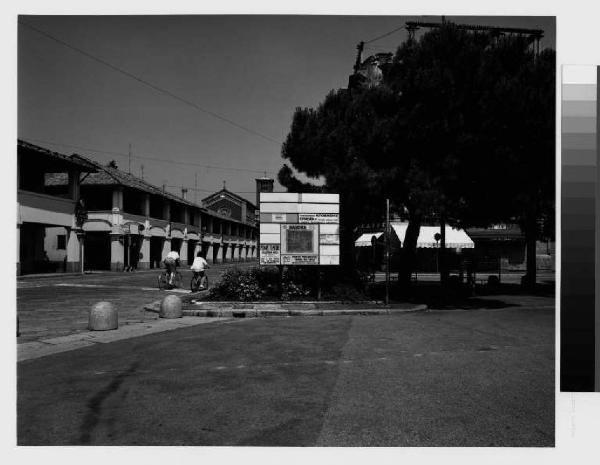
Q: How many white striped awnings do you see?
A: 2